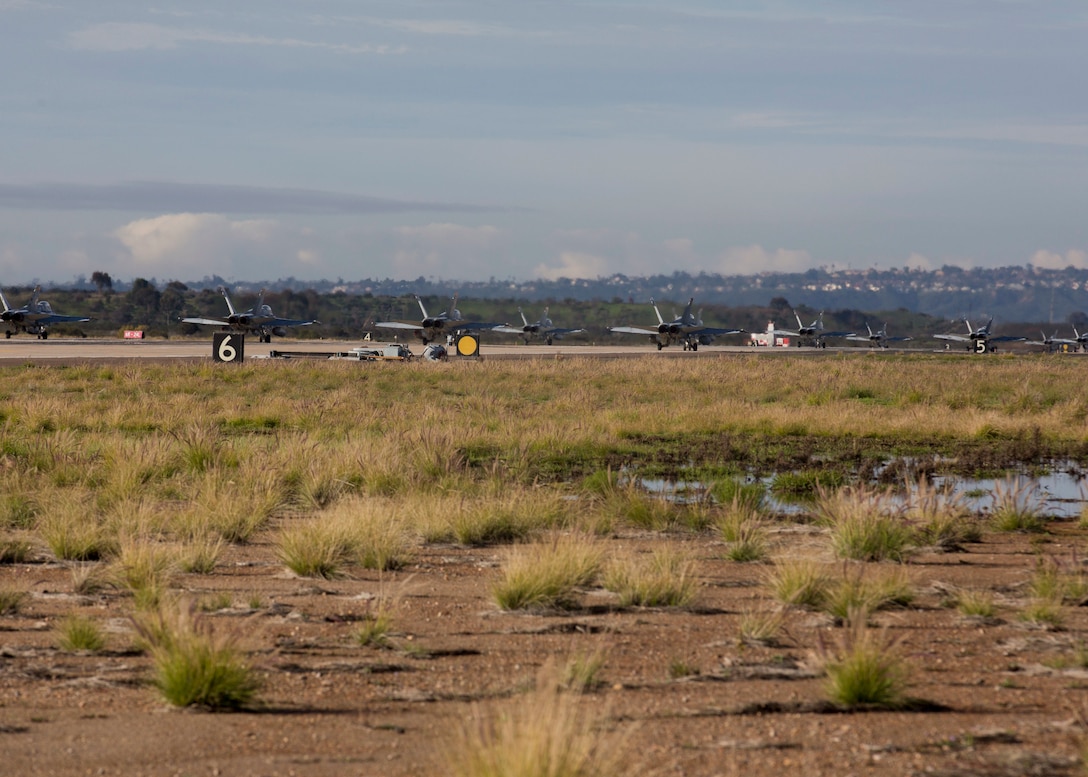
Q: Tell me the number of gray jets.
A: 10